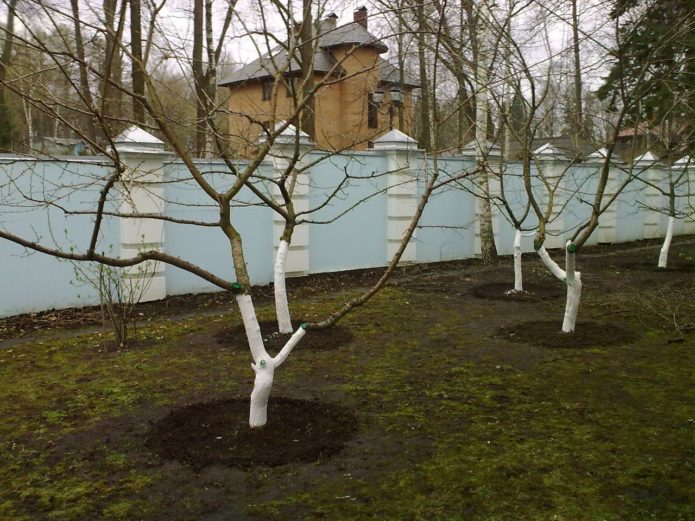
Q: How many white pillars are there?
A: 8